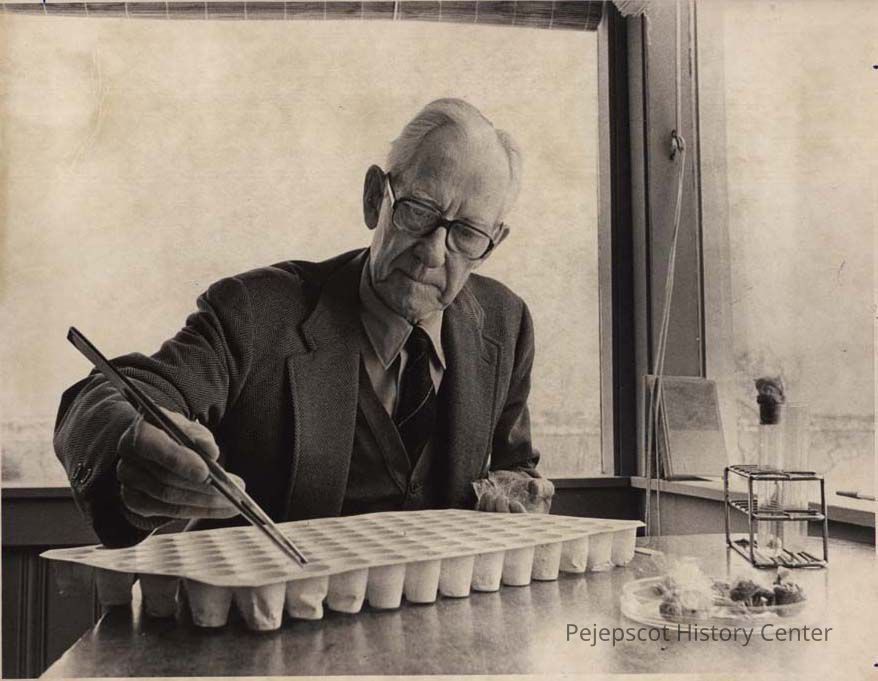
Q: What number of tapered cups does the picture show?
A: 15